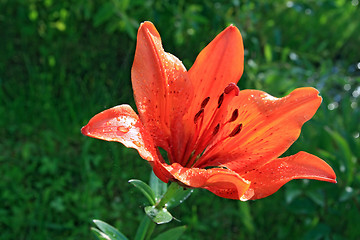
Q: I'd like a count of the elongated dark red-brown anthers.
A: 6